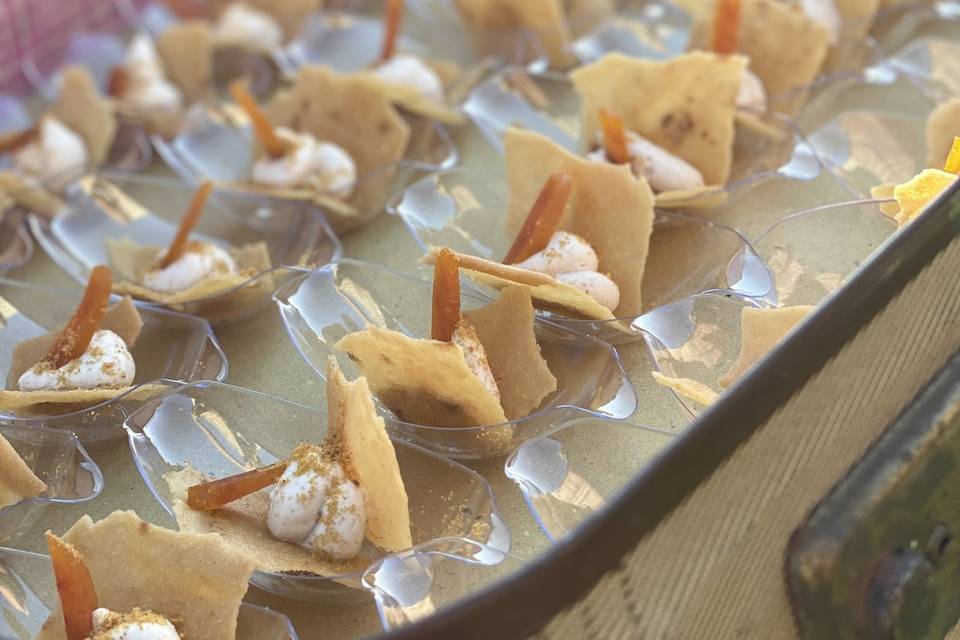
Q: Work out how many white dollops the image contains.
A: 14